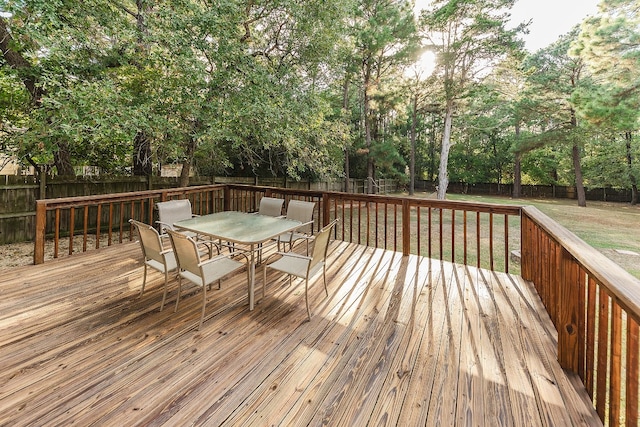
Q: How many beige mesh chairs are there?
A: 6